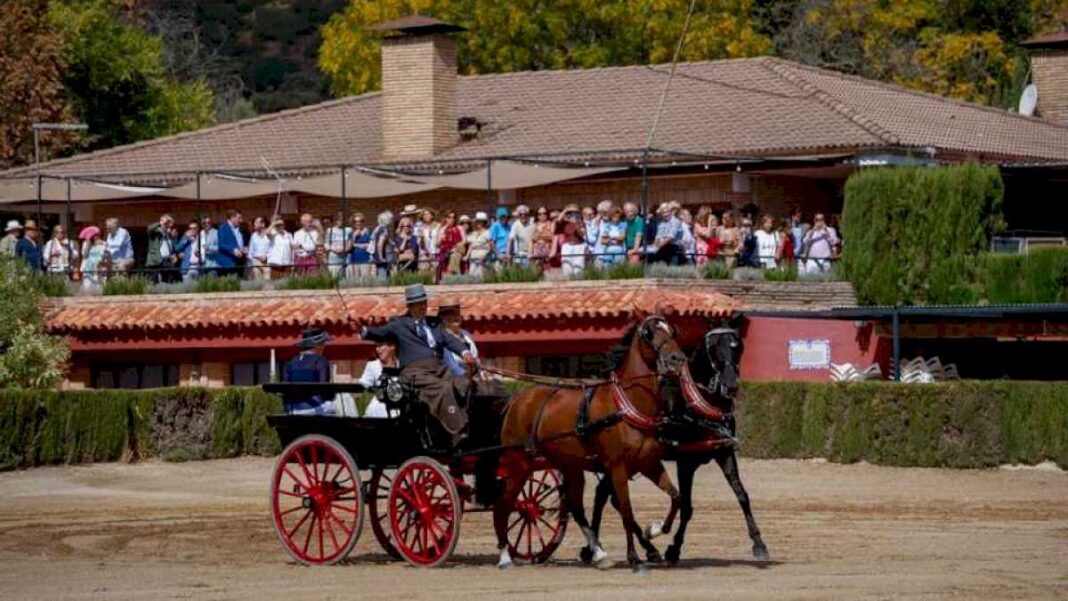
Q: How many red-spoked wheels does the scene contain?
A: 4